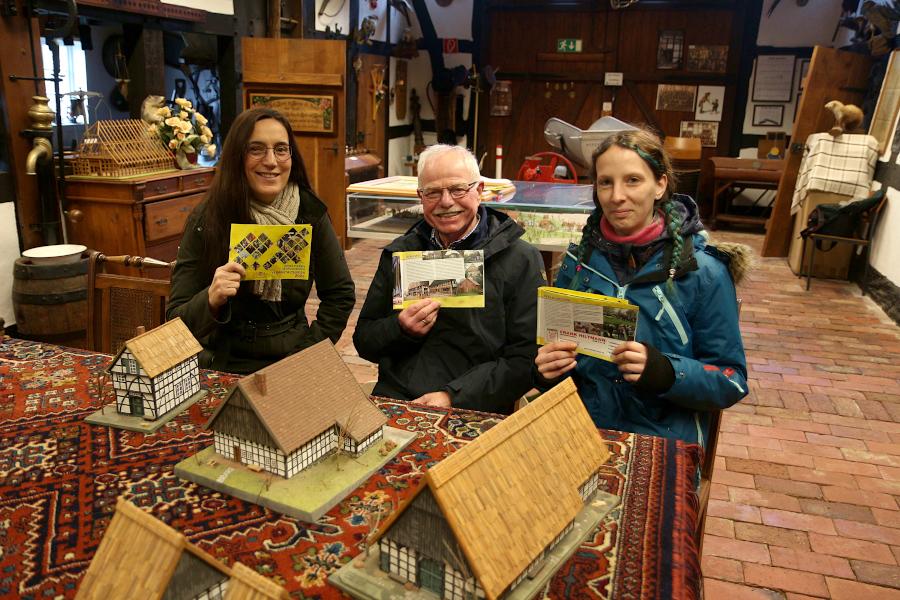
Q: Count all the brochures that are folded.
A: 2